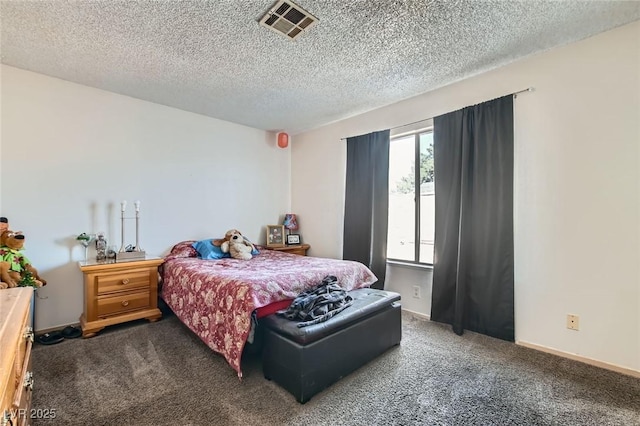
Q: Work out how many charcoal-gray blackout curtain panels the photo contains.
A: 2